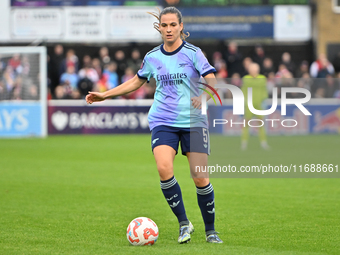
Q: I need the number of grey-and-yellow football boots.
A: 2